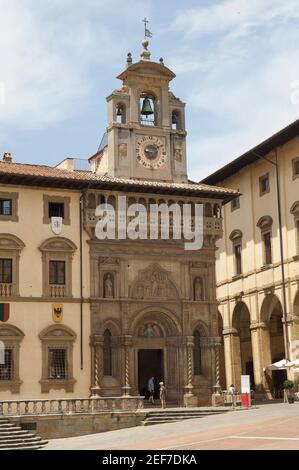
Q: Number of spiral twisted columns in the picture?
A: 4